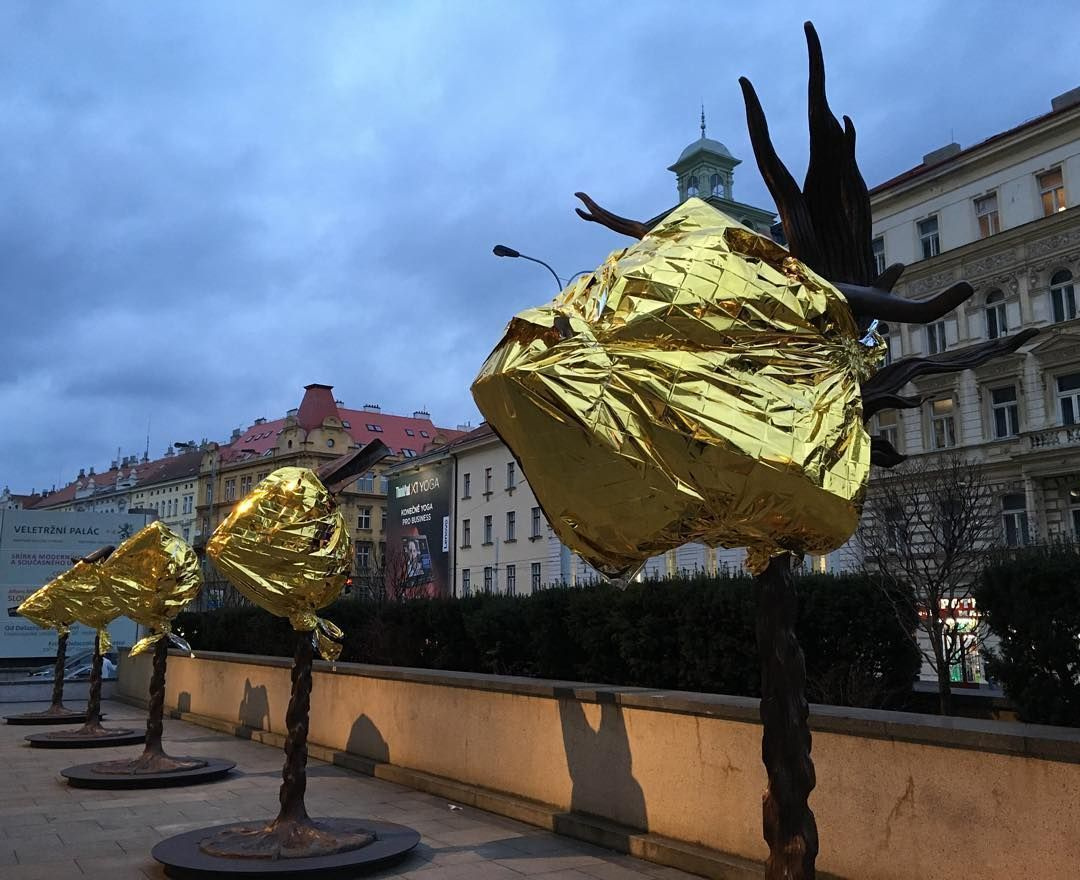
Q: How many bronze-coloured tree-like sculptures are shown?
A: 5